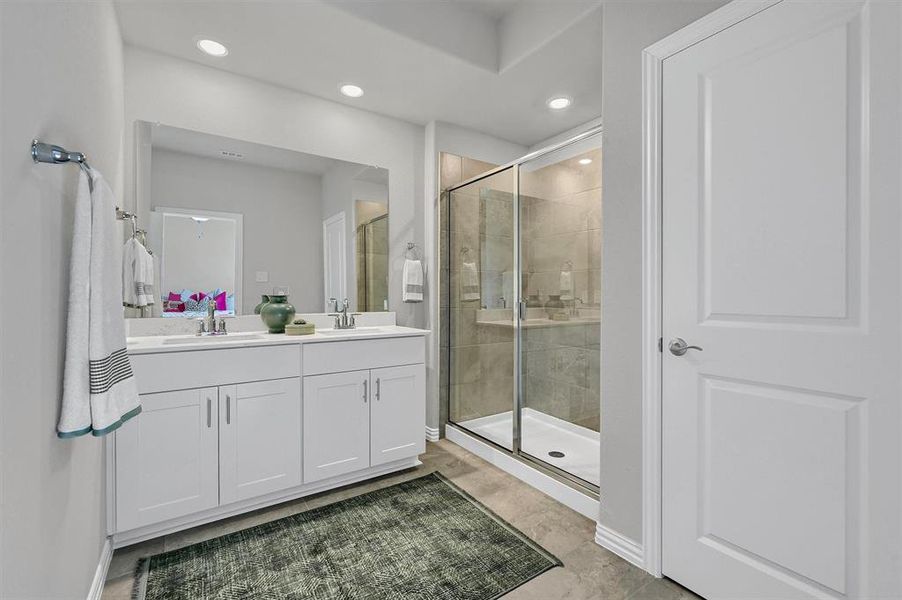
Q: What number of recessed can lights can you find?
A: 3